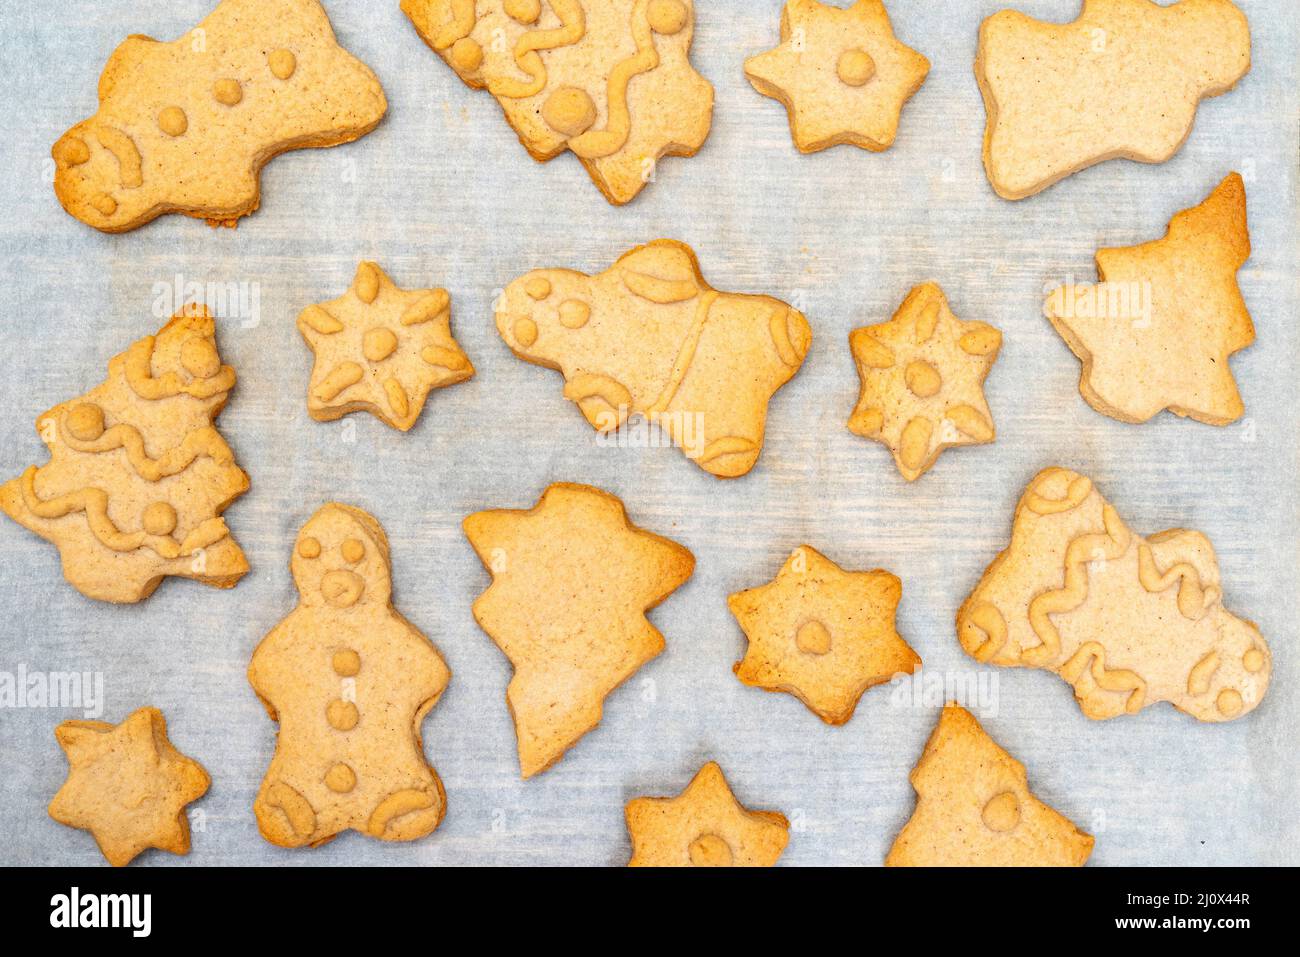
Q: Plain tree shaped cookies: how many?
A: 2